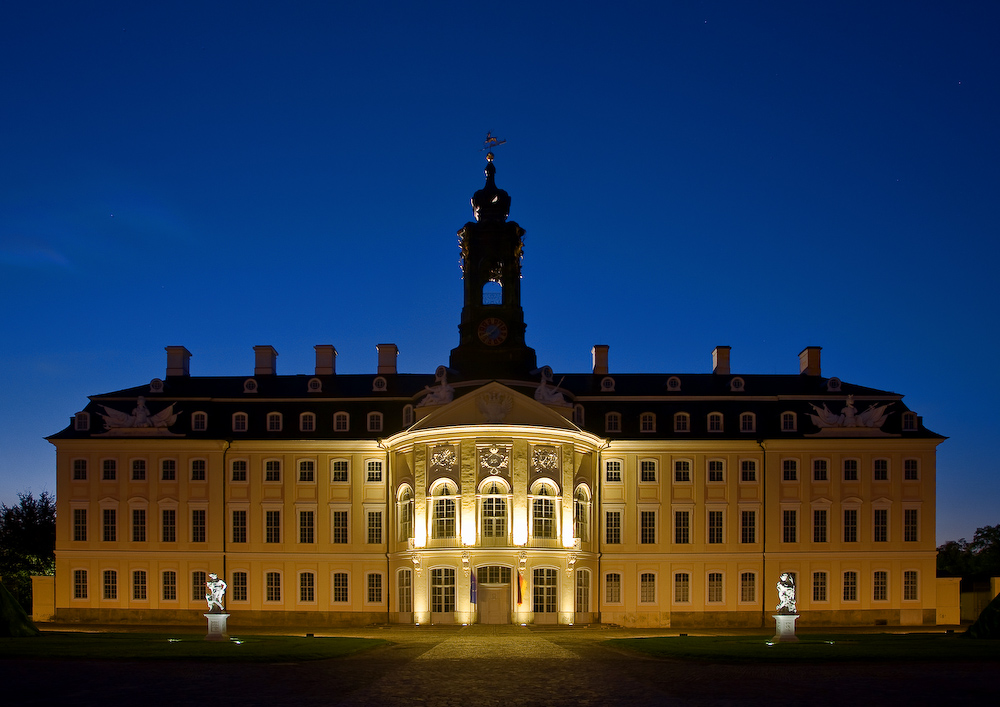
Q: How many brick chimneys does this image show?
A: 7